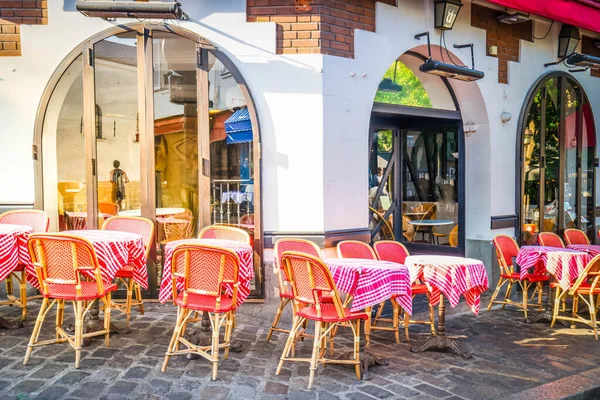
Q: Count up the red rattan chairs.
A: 13